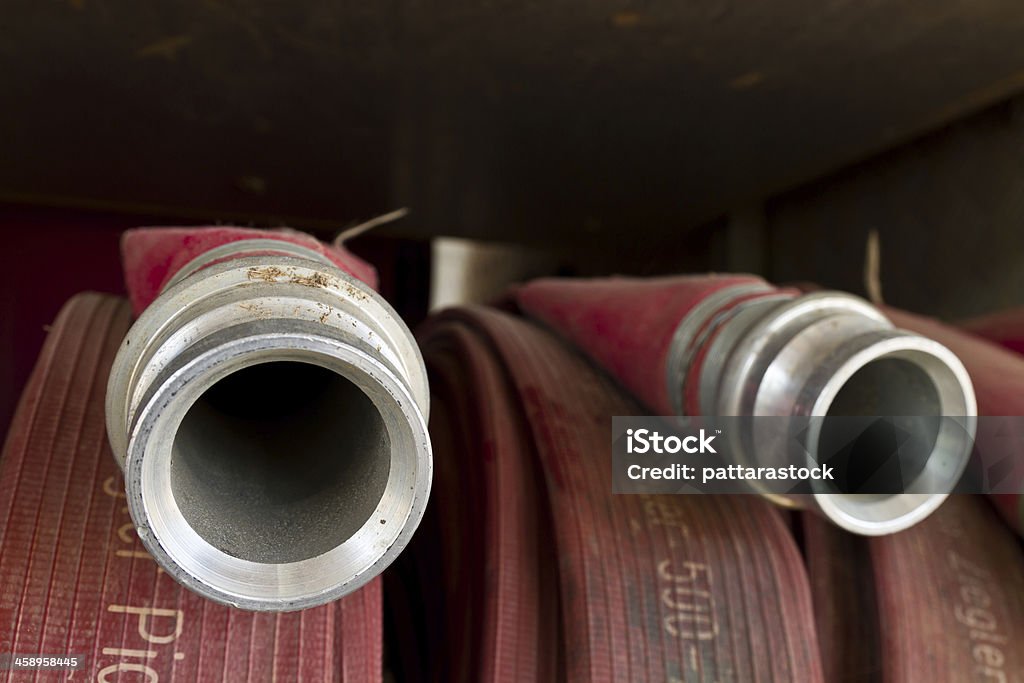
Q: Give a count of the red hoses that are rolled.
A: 3